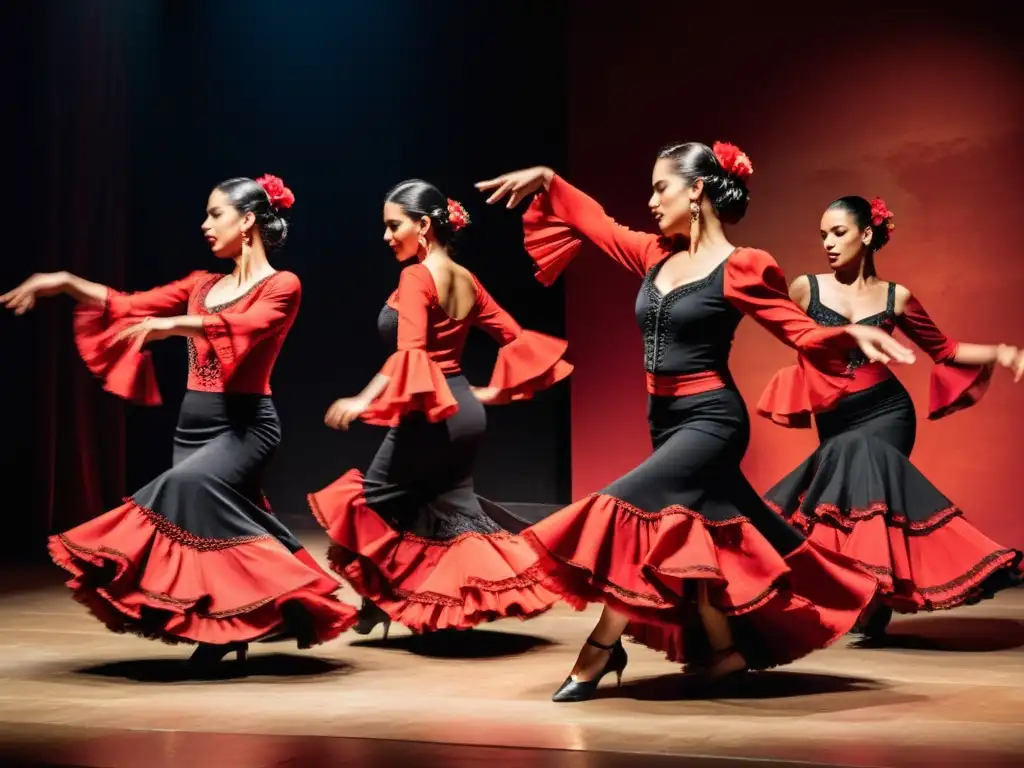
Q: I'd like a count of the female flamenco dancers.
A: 4